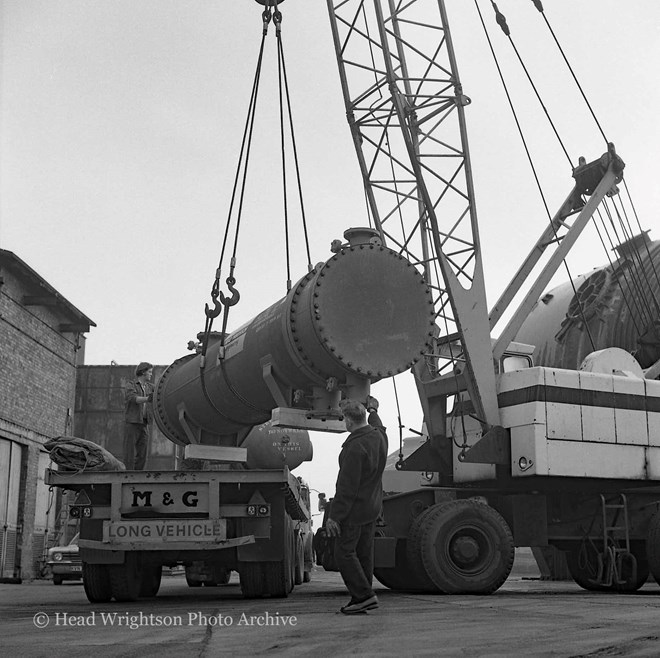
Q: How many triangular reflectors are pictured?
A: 2